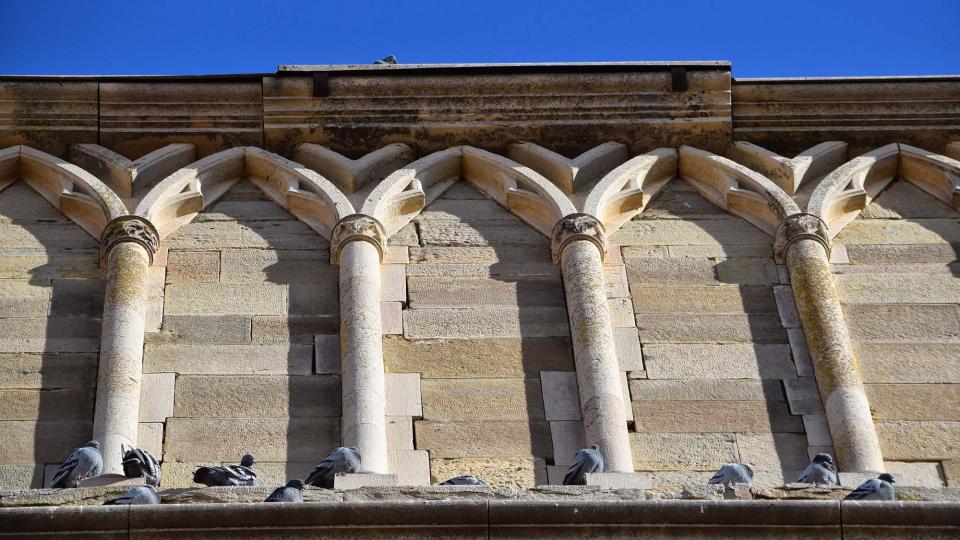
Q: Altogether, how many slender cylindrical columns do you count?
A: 4